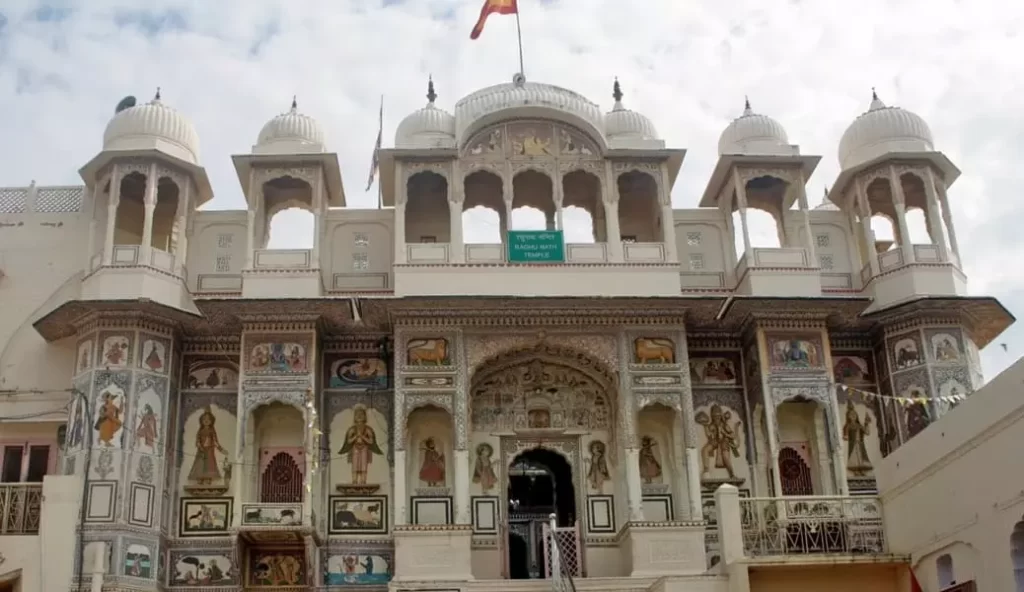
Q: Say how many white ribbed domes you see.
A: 7